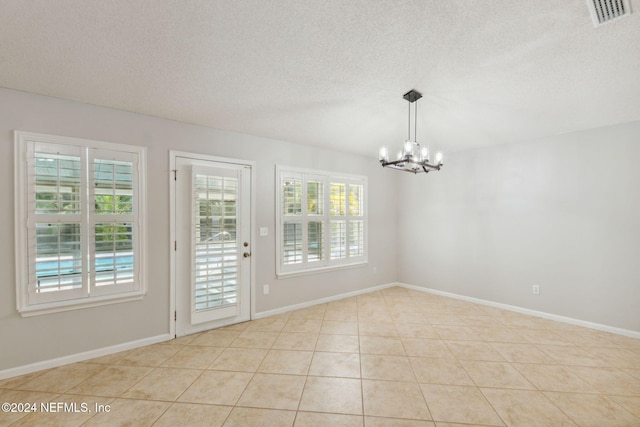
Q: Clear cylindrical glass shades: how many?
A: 6